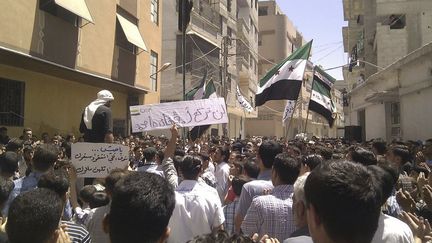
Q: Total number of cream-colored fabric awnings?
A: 2